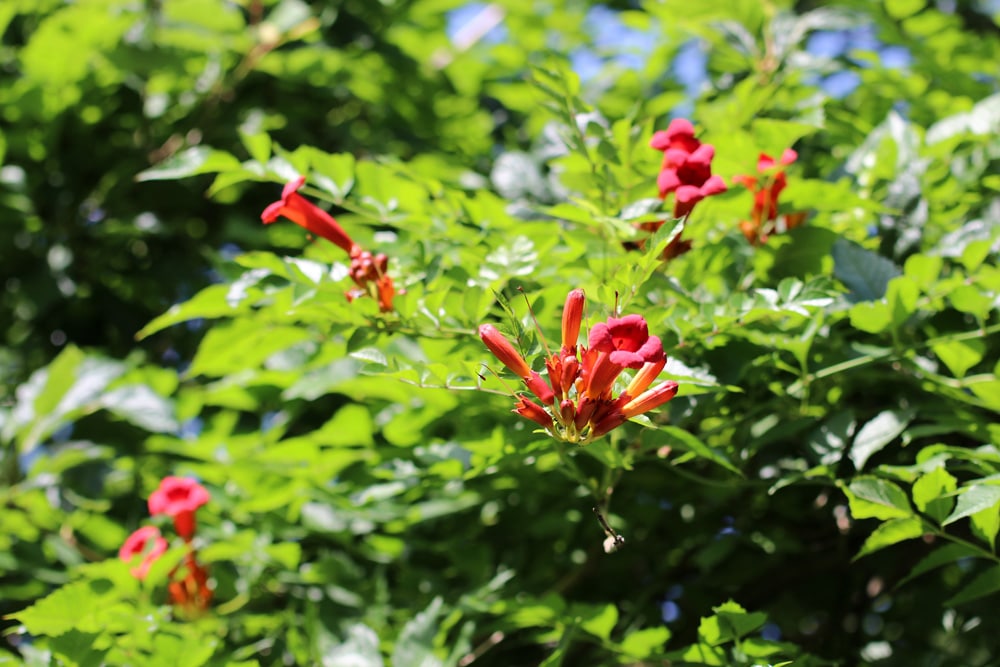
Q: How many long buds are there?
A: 4